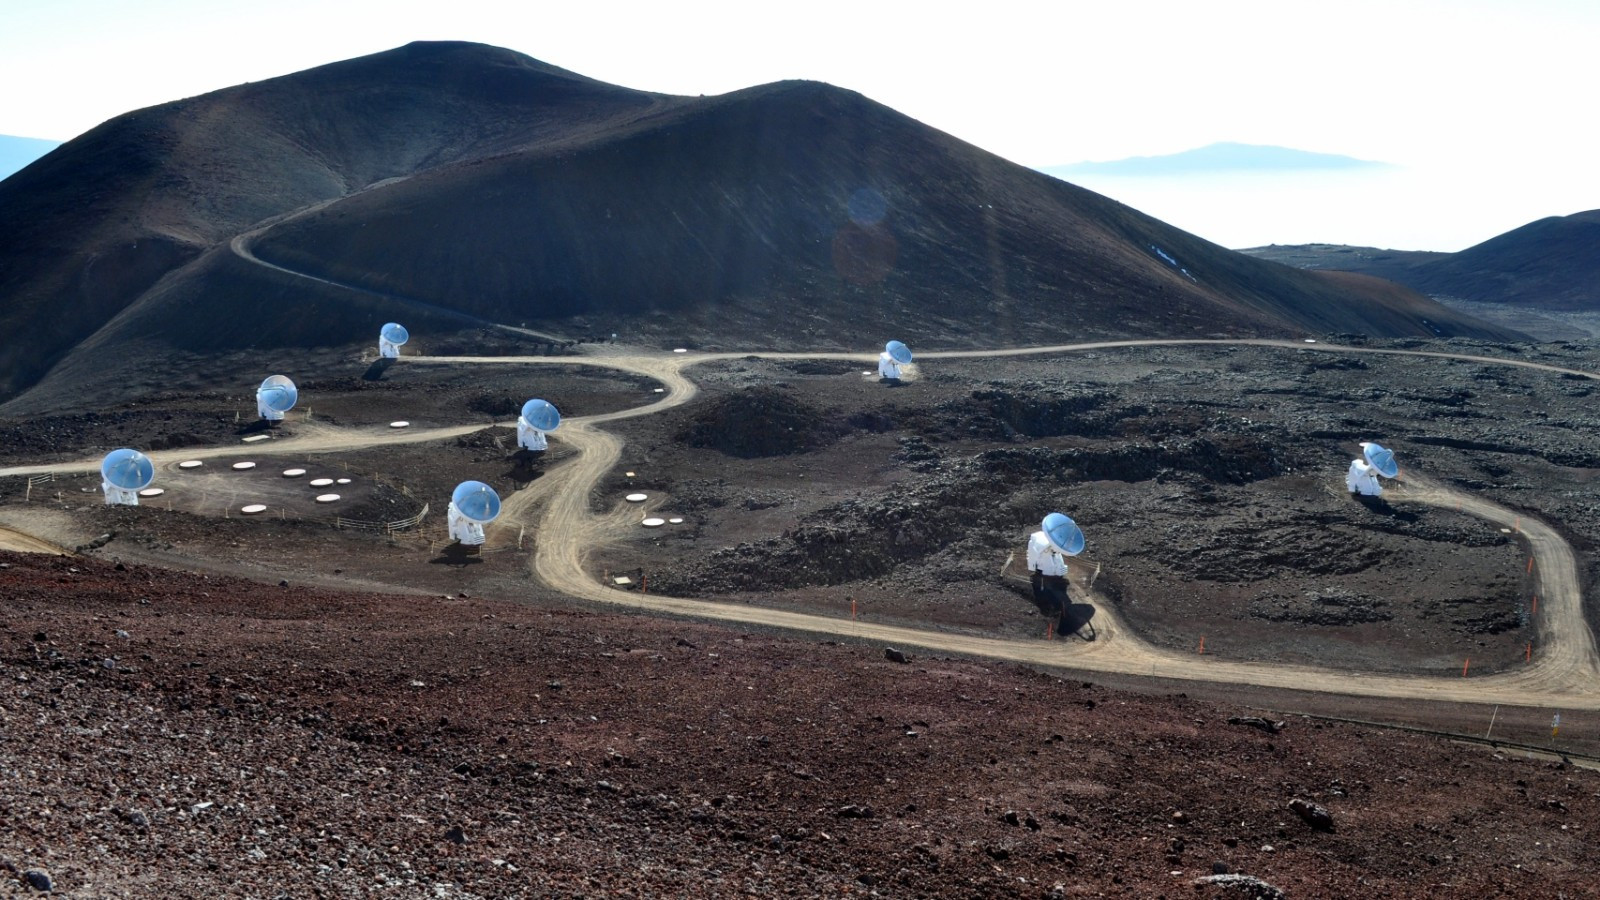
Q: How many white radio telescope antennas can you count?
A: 8